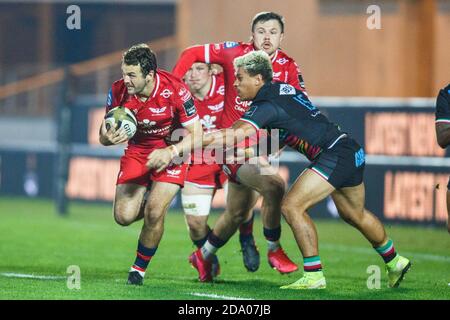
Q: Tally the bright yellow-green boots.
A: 2